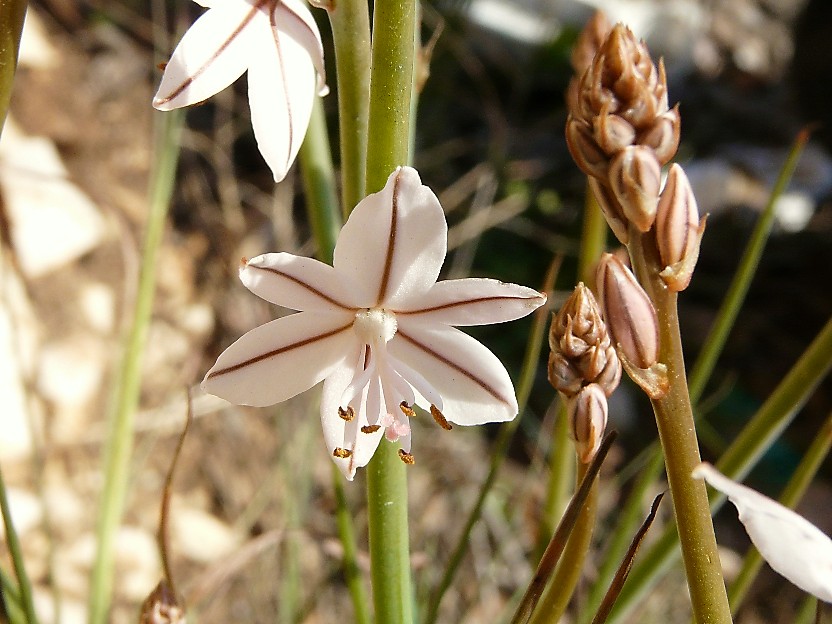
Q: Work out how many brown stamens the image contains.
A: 6